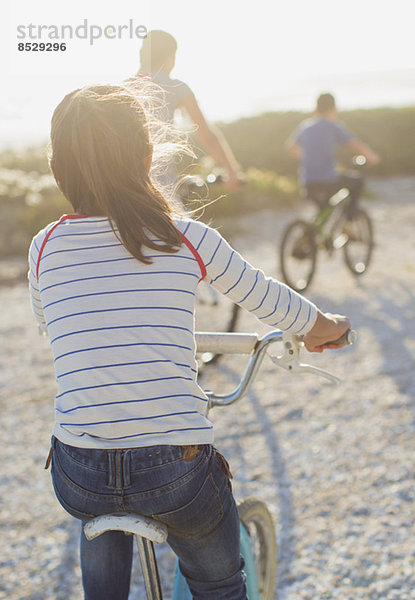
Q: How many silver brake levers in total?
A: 1